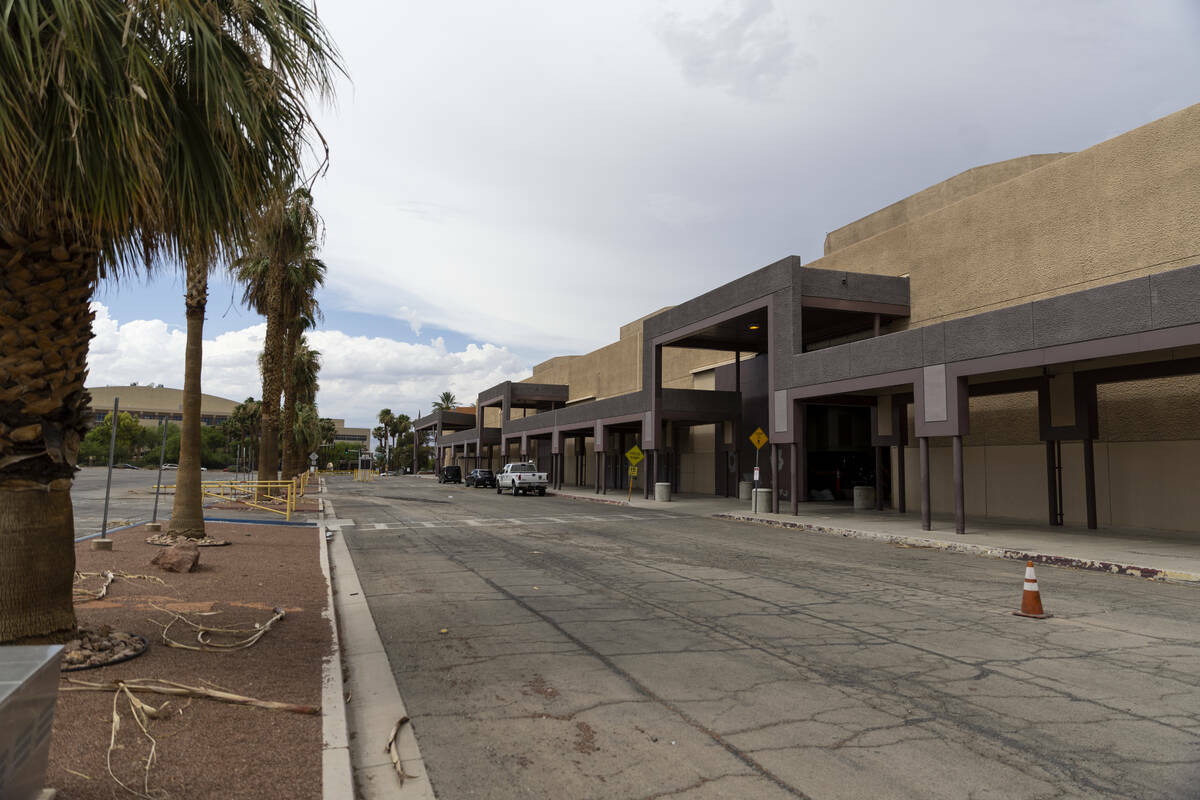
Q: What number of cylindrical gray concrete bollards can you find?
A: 4